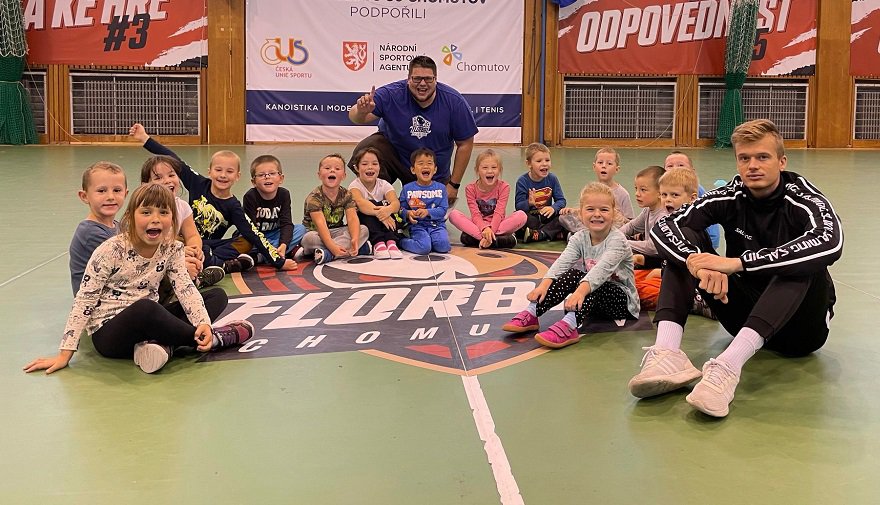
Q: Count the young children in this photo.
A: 15